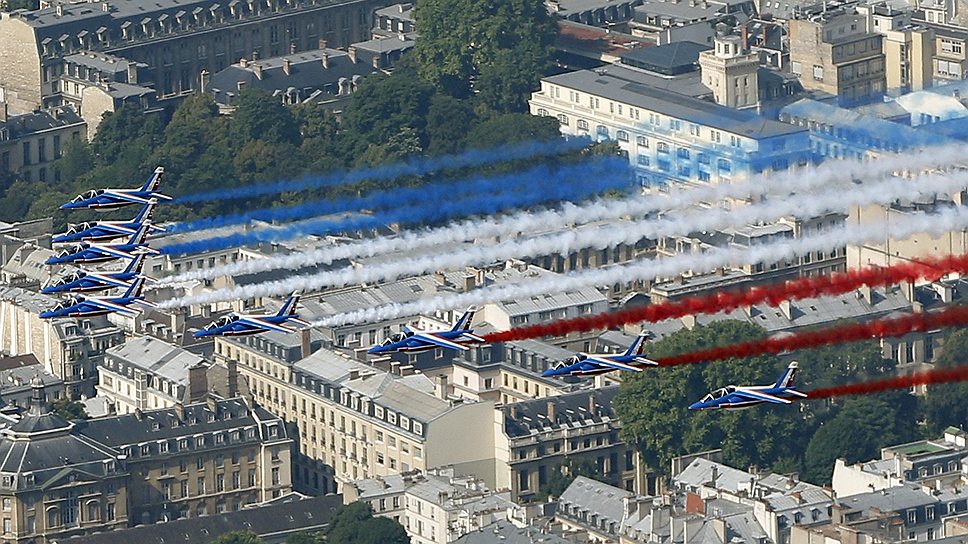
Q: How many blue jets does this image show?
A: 9